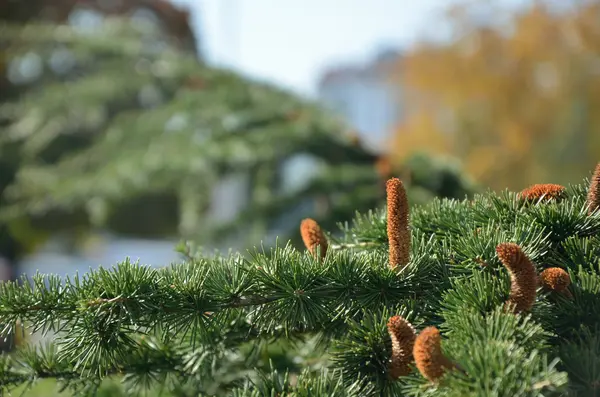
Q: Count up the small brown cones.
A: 8